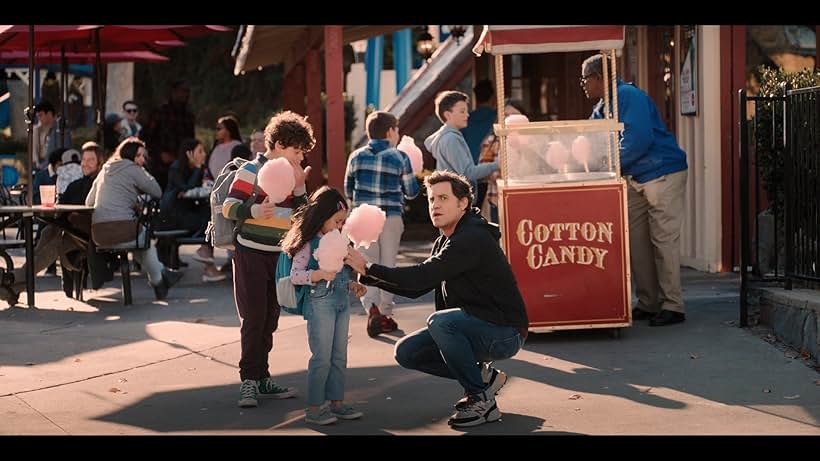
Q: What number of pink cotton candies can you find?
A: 7